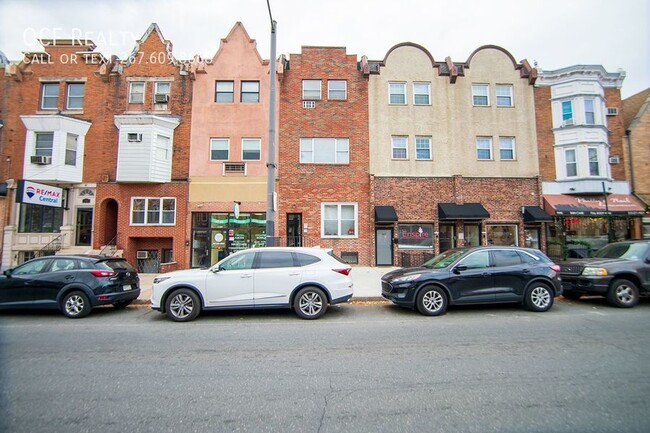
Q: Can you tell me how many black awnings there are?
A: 3